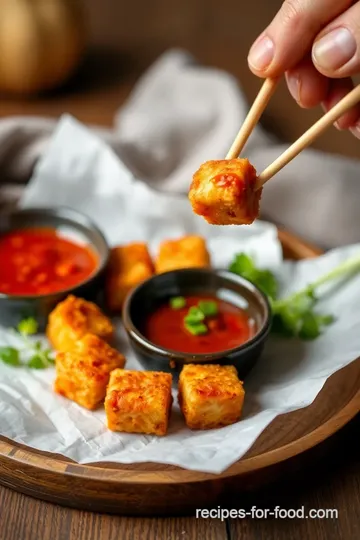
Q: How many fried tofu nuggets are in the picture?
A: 7